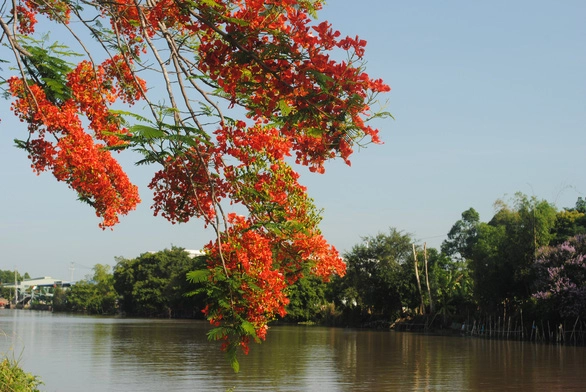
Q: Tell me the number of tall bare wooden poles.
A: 2